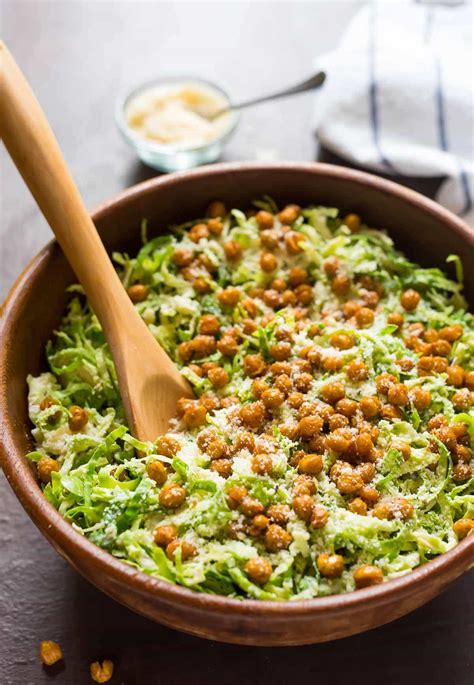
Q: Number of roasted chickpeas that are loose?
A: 2